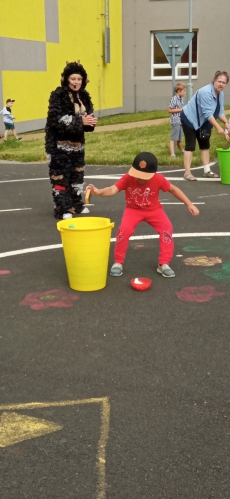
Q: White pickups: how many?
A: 0